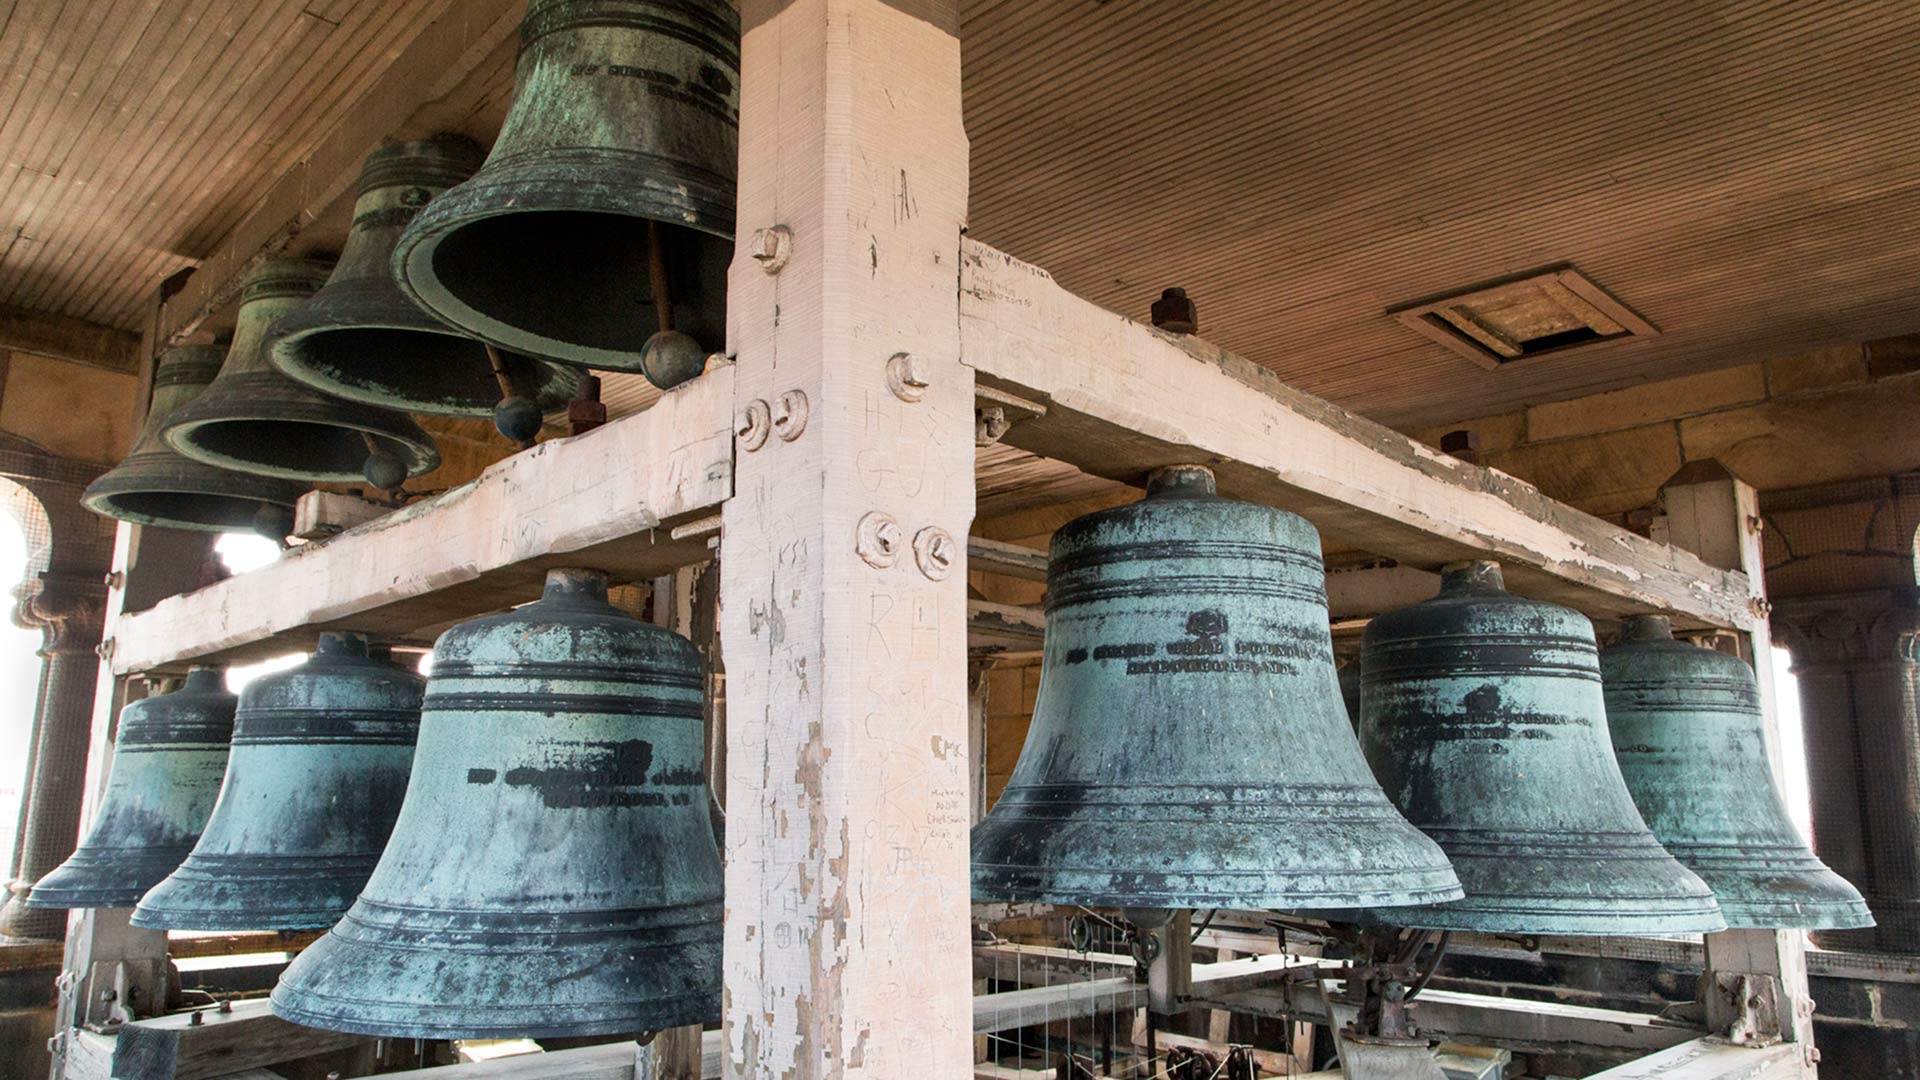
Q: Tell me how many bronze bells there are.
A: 10